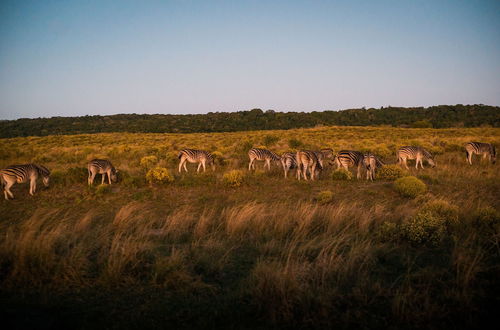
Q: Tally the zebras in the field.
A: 11